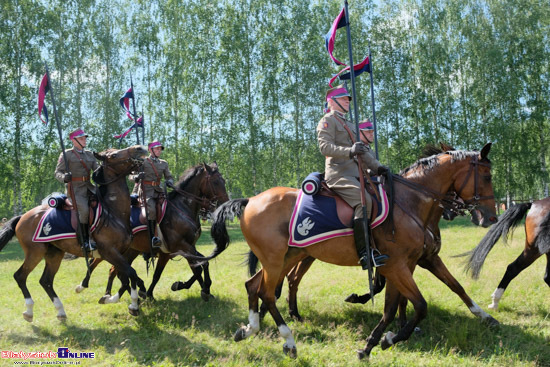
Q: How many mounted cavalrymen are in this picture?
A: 4